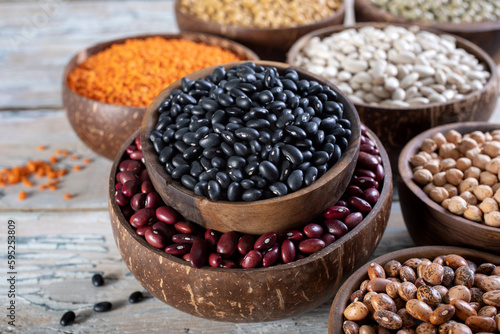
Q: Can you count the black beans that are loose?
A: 4